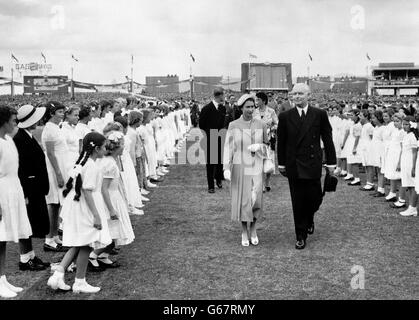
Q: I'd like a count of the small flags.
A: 8